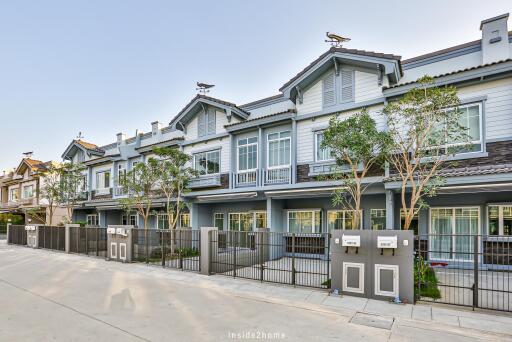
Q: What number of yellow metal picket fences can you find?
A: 0